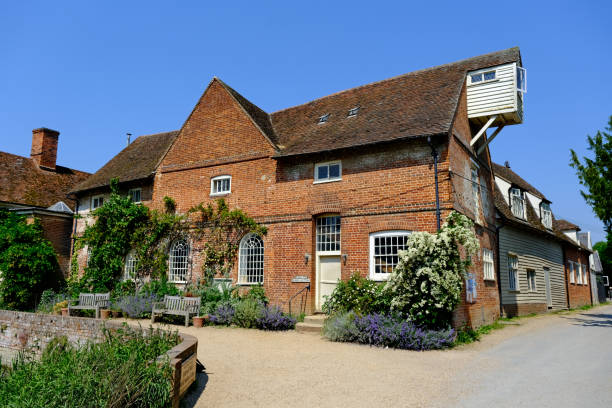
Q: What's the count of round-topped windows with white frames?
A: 3